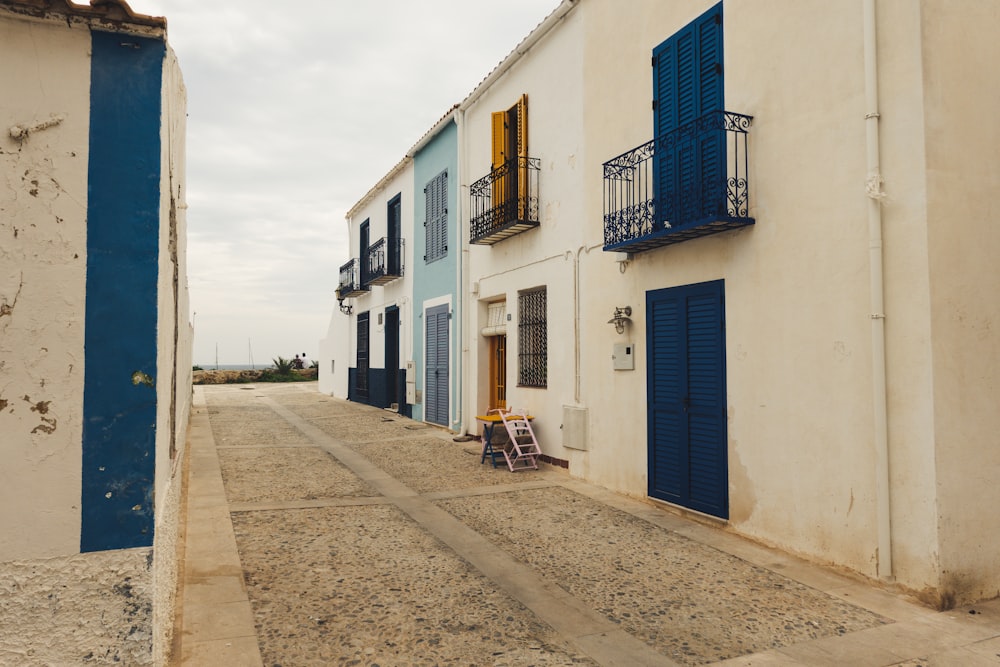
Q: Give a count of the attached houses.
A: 4